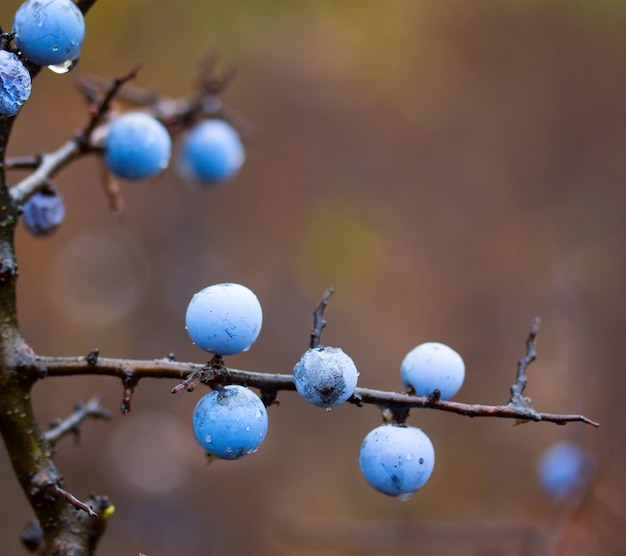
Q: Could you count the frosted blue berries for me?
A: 11